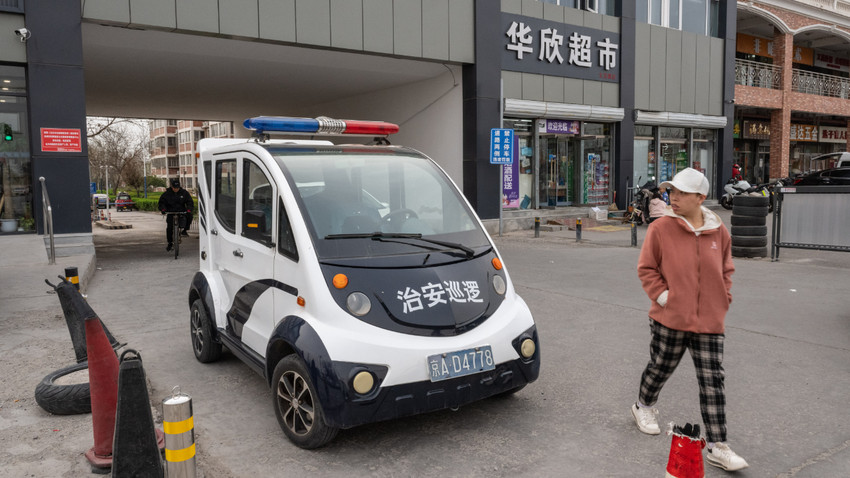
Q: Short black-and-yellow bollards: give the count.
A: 4